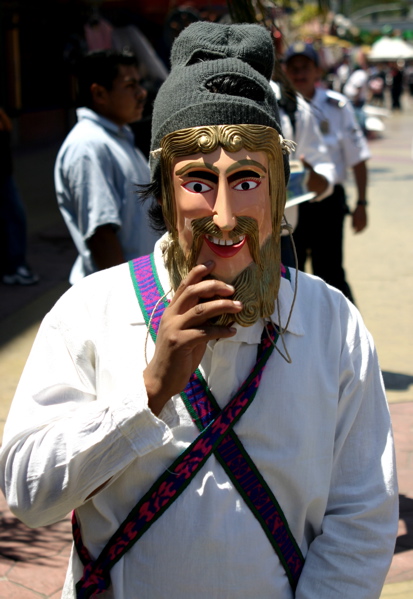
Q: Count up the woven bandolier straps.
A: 2